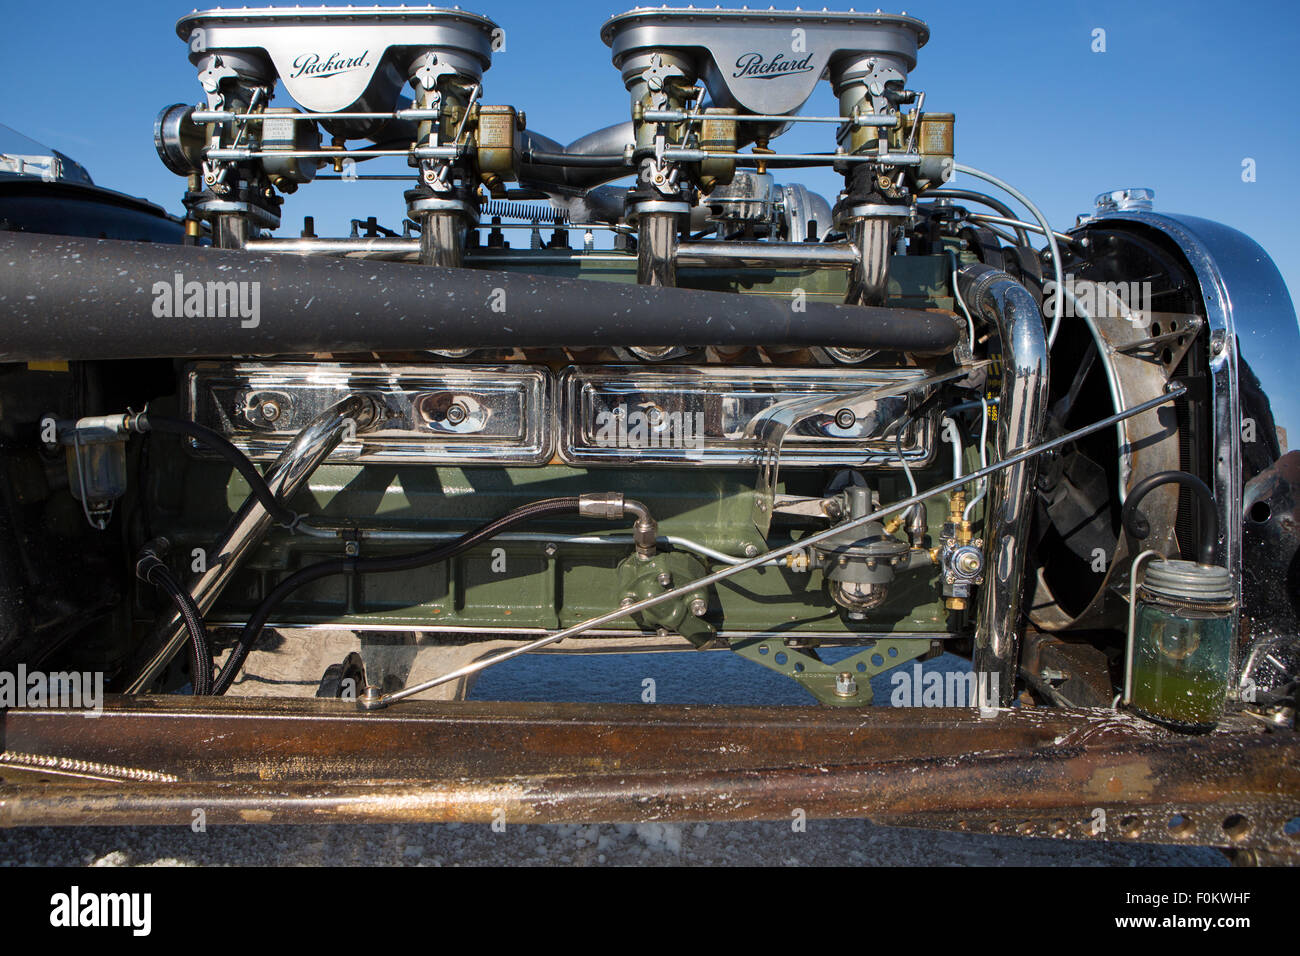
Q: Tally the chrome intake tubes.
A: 4